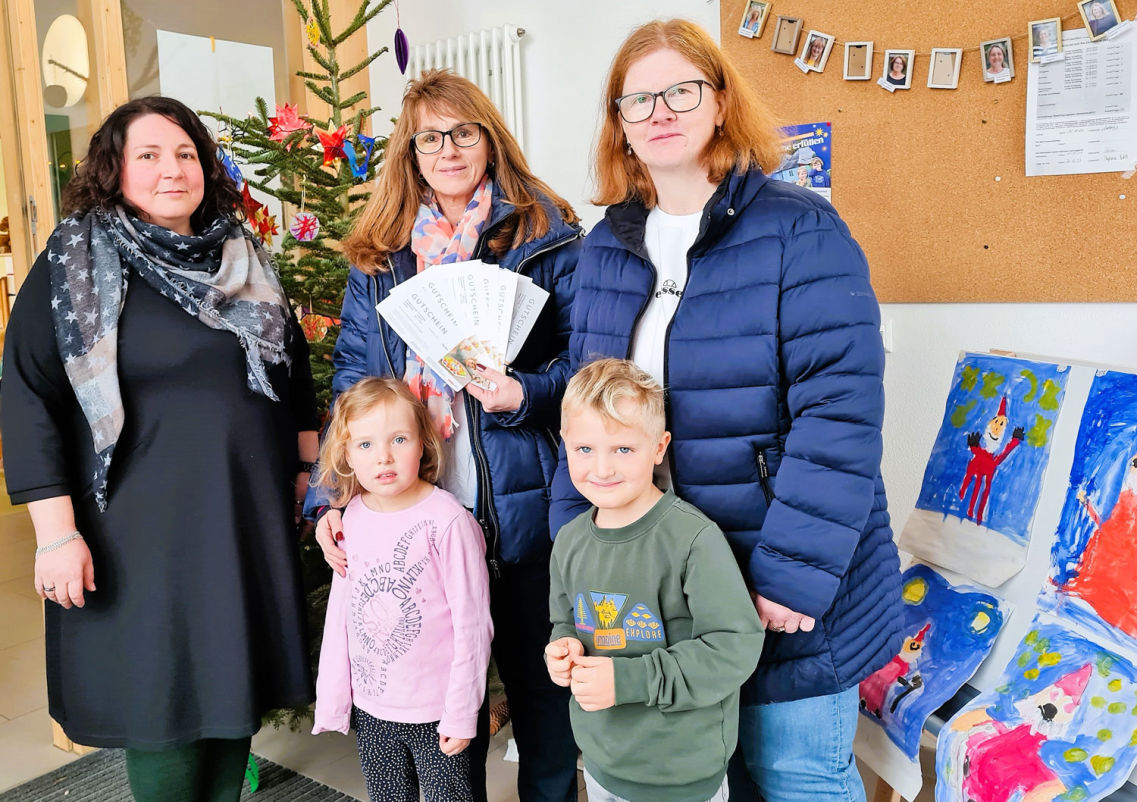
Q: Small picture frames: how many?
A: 9